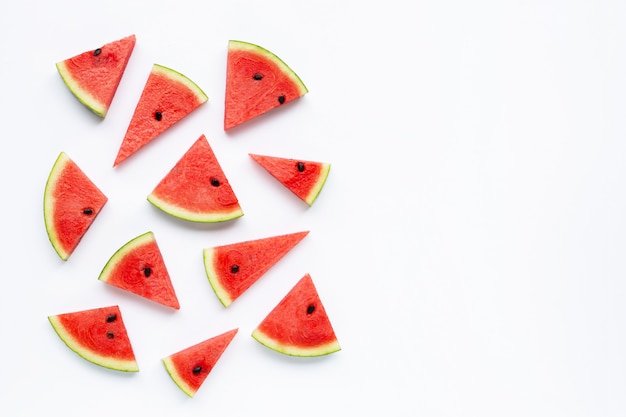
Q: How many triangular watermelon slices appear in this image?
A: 11